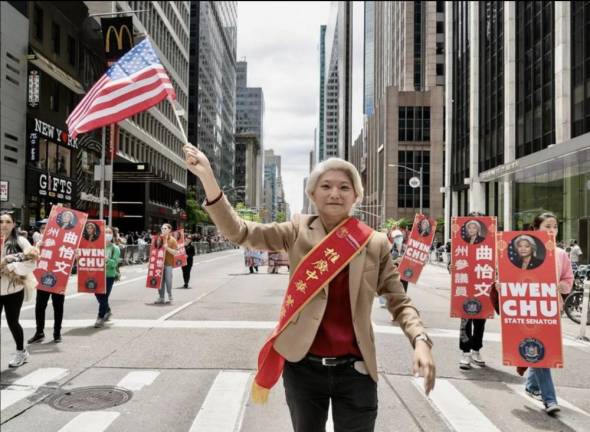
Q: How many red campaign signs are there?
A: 7